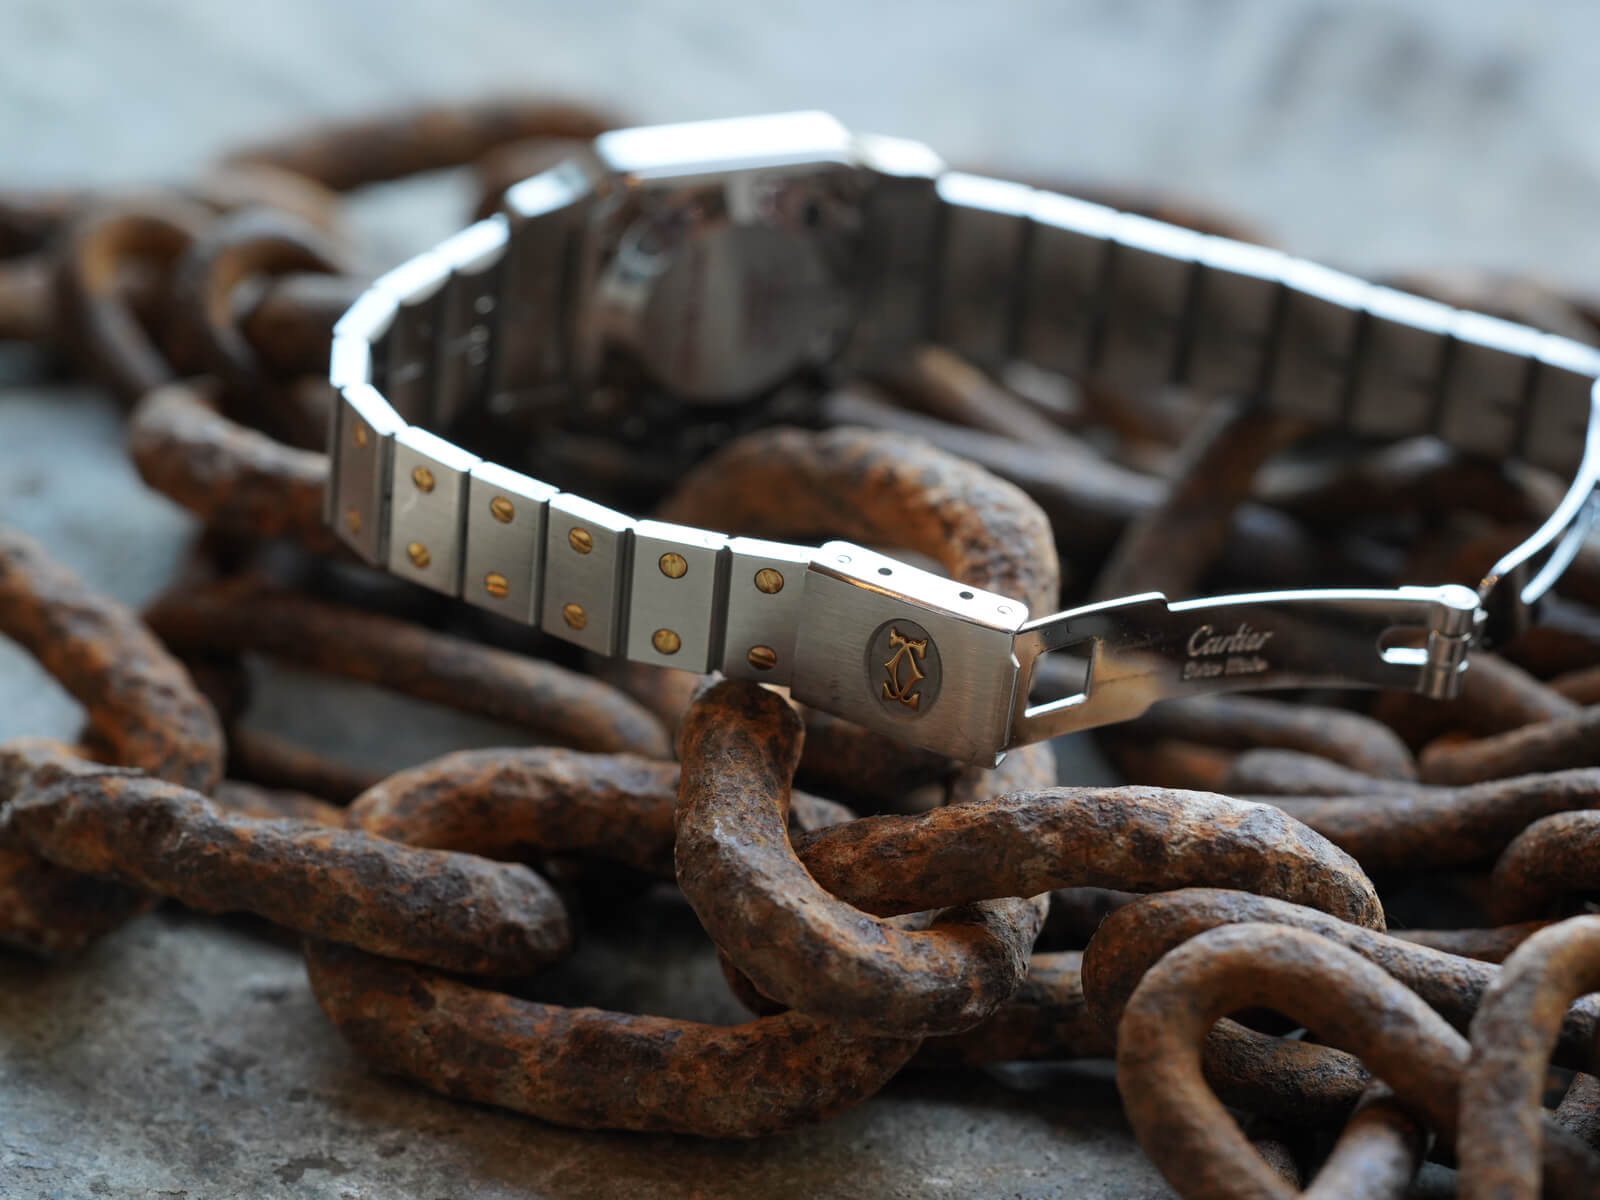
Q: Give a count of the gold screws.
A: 12